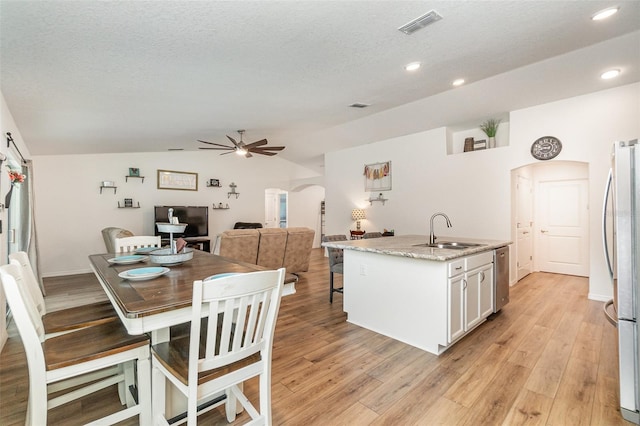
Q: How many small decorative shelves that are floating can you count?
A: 7